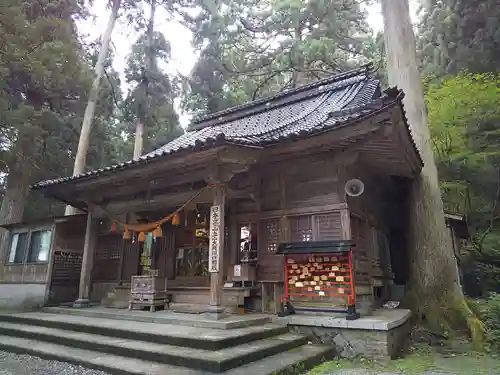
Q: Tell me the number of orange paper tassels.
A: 5